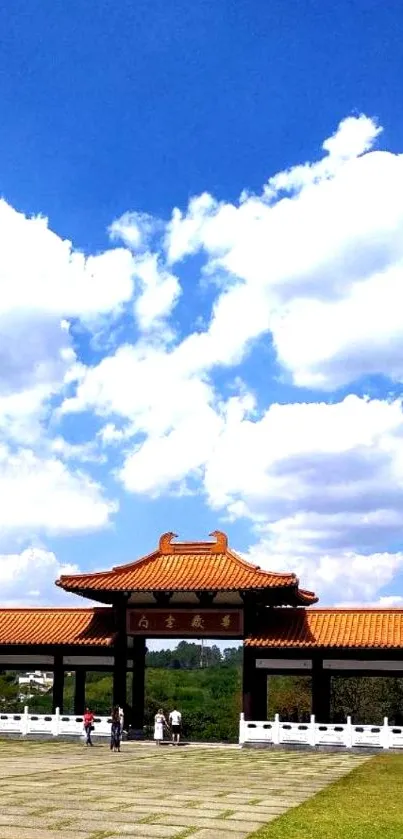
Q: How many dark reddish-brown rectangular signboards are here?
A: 1